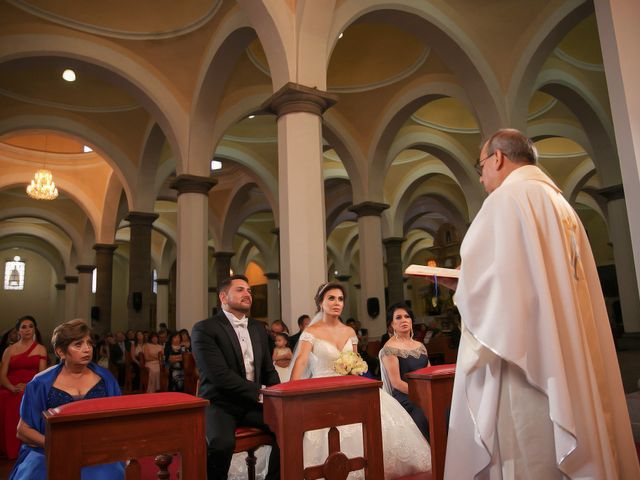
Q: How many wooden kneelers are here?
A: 3